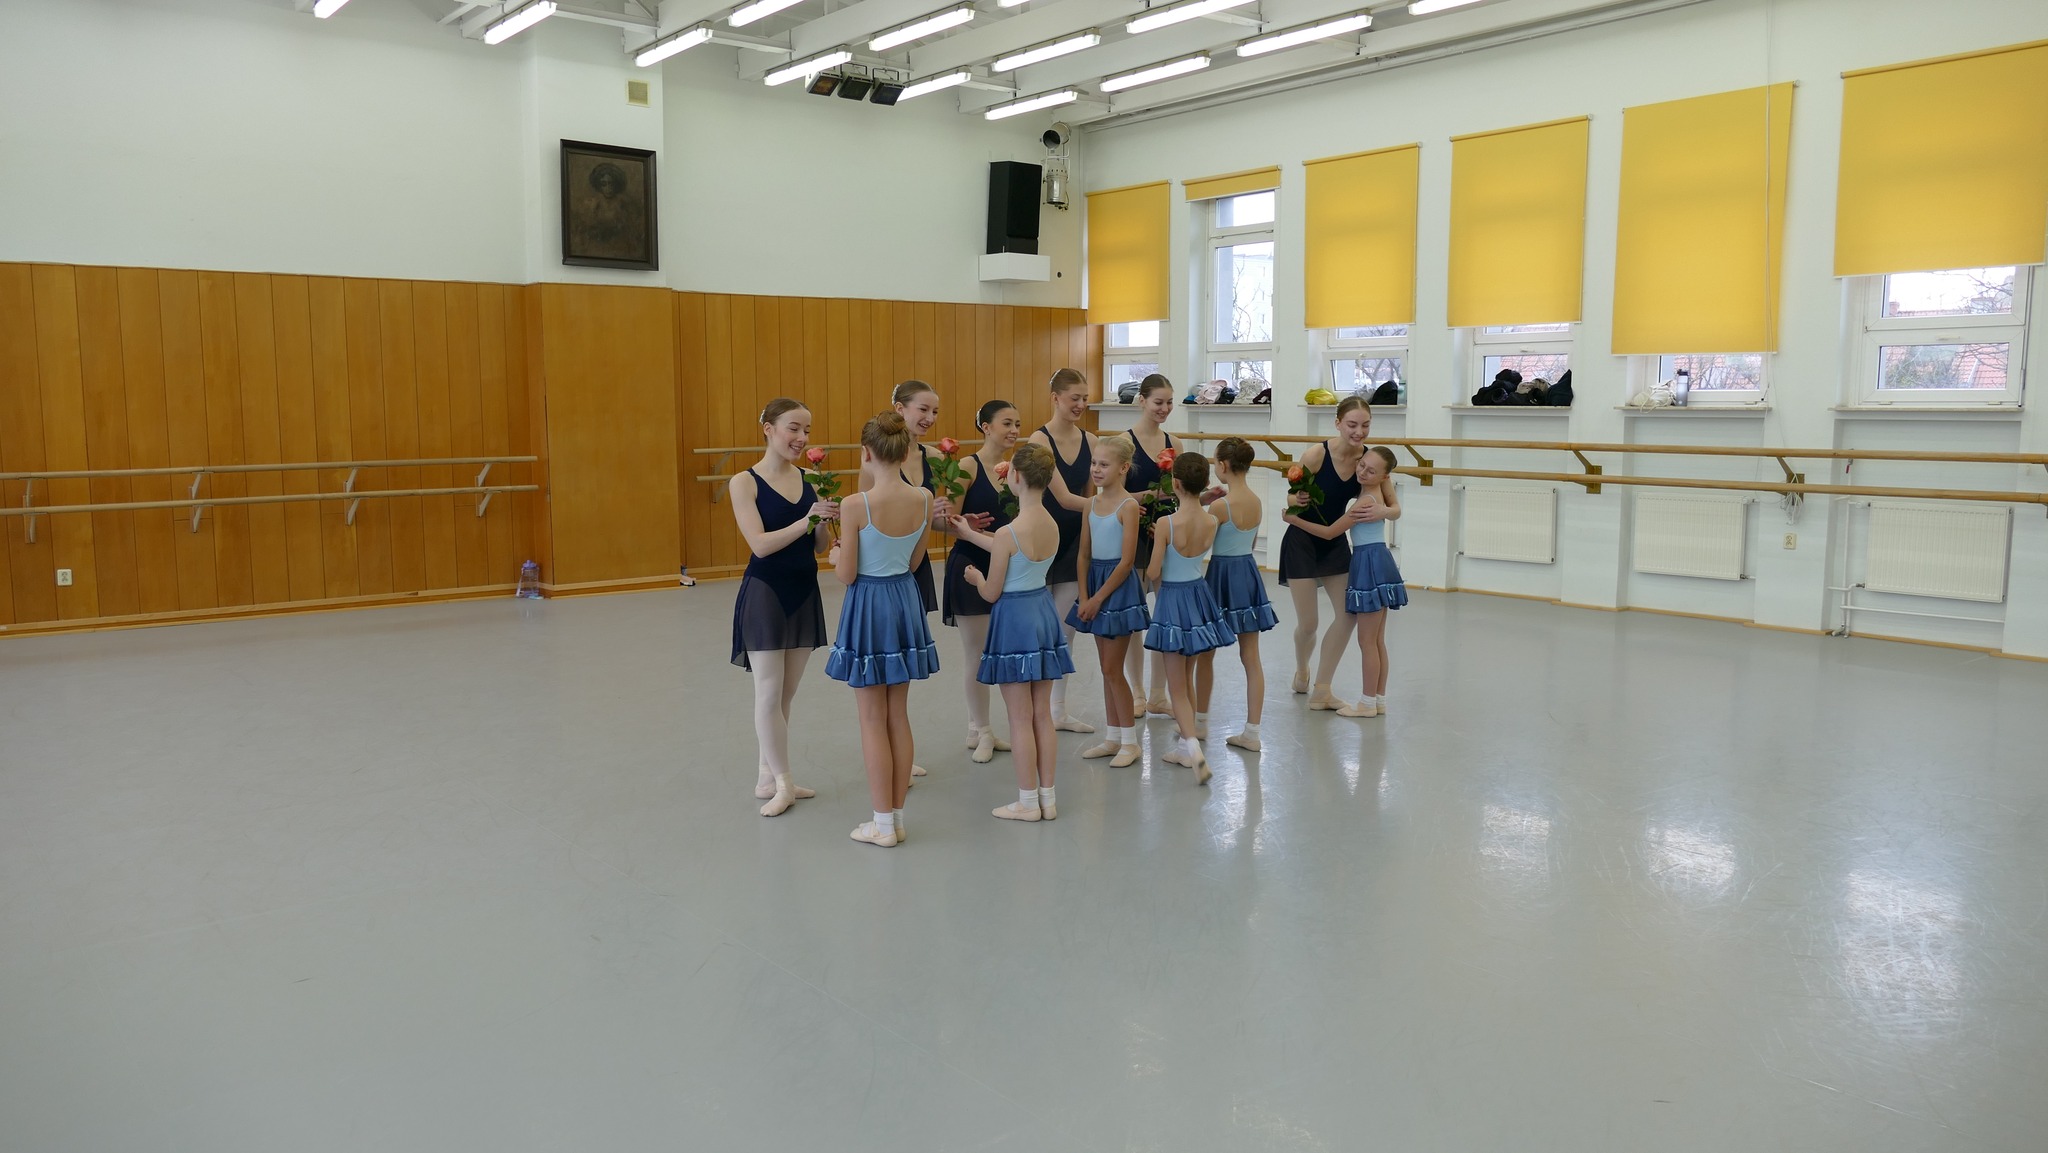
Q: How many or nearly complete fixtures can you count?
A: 11